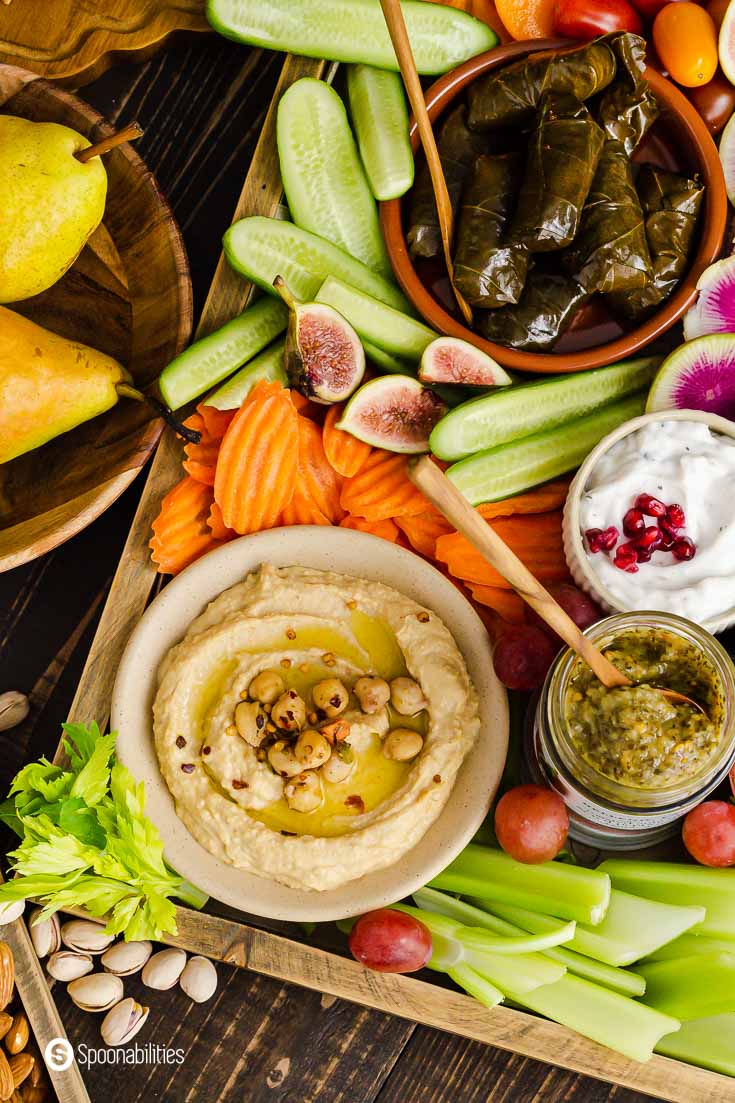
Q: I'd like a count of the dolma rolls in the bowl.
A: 8